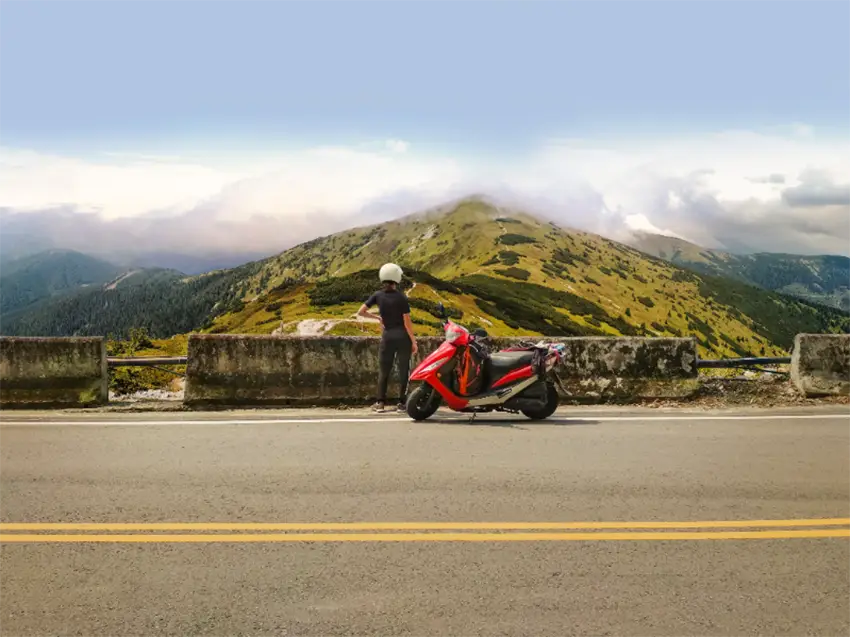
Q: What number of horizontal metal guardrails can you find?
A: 2